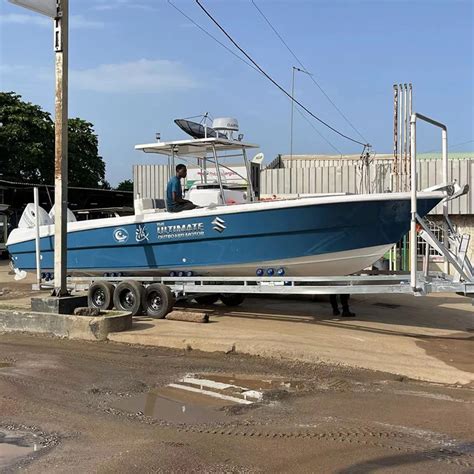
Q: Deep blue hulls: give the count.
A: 1